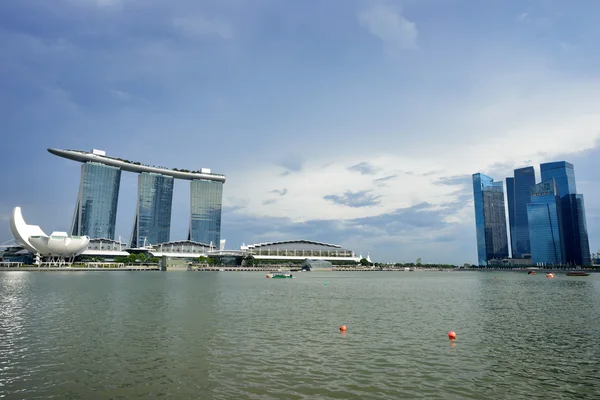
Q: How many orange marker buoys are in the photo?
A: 2